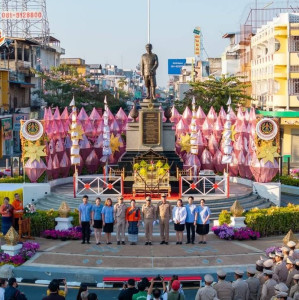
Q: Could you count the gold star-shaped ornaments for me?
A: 6